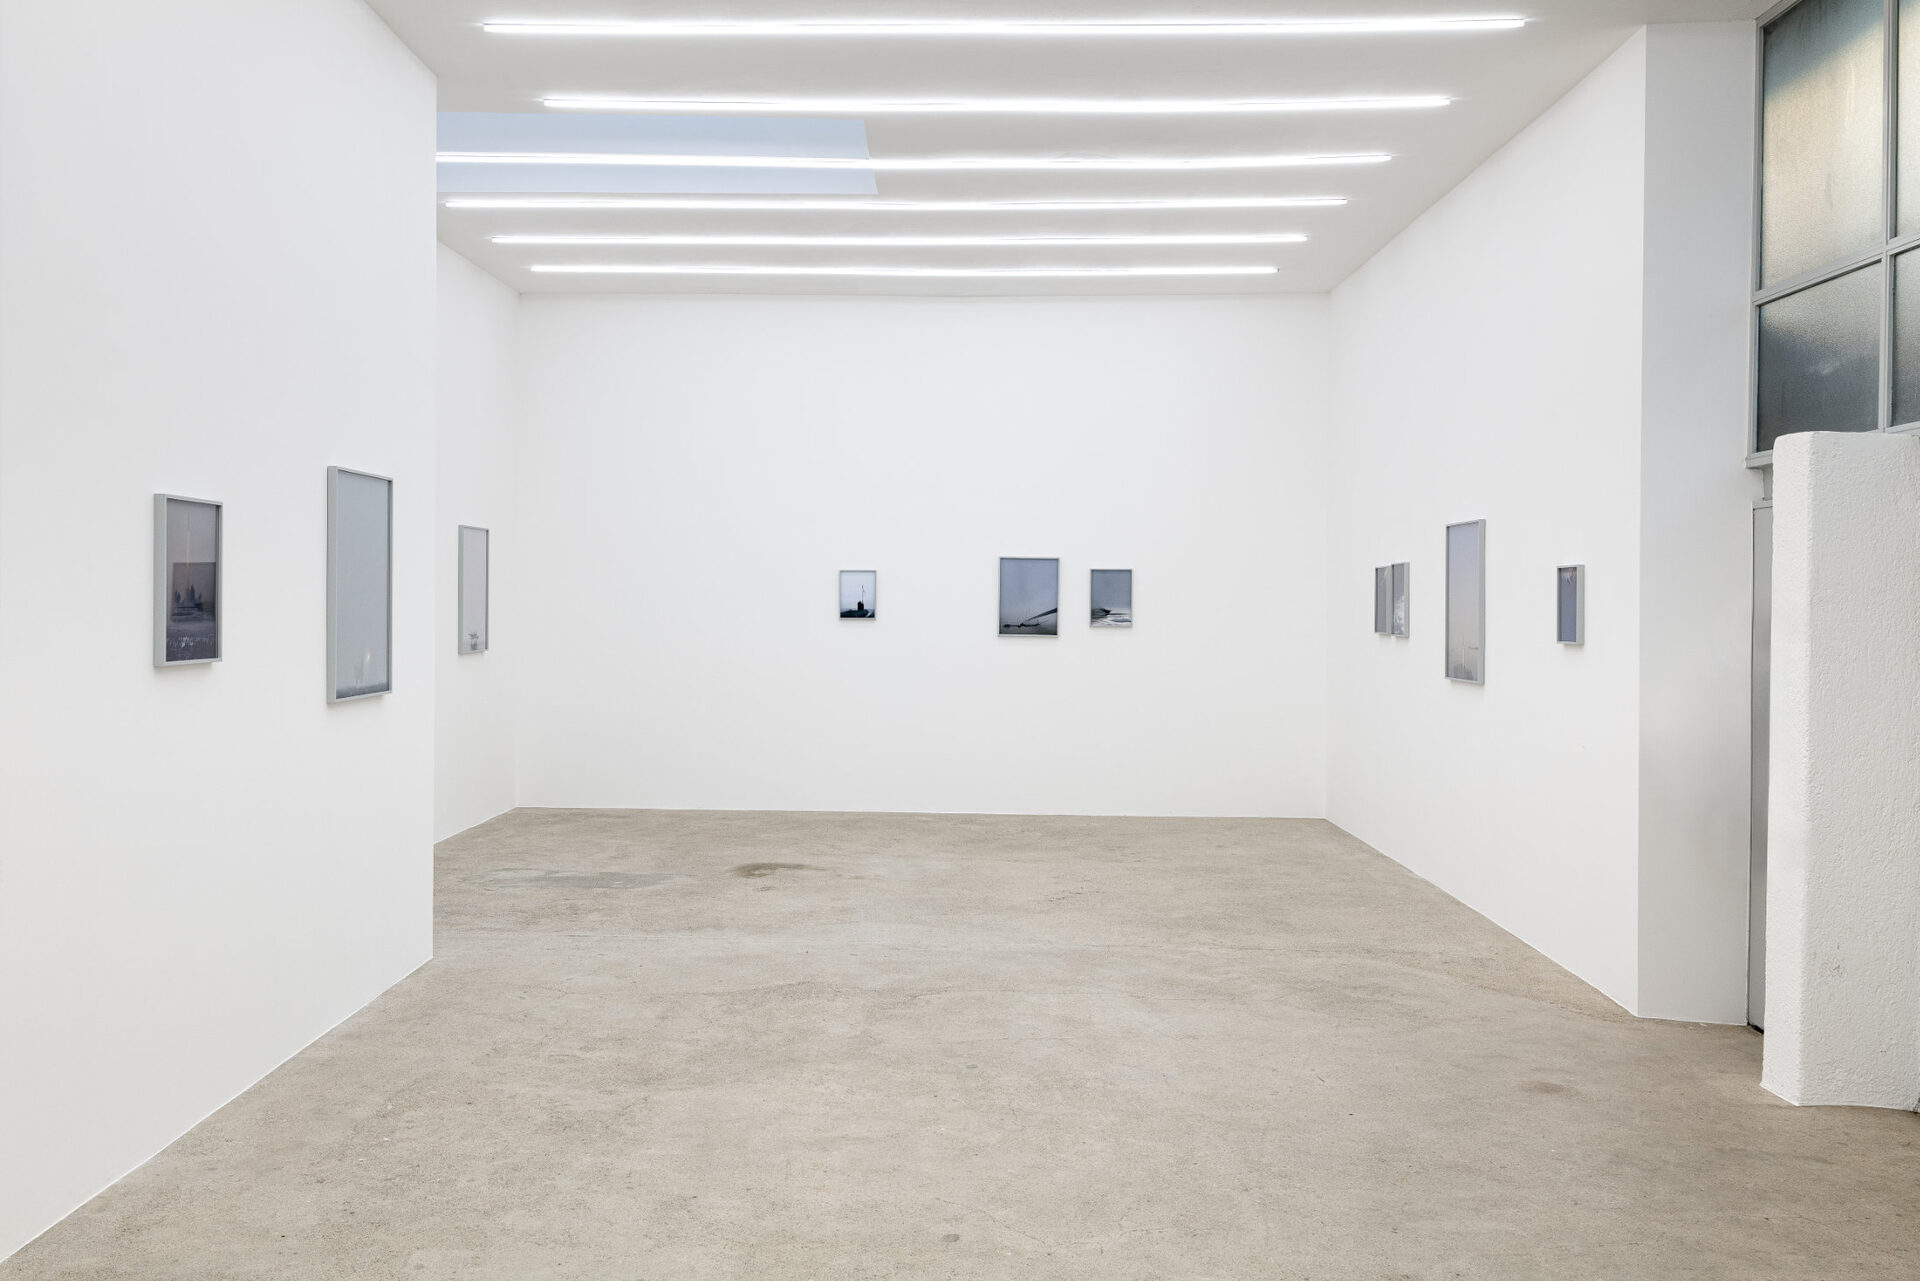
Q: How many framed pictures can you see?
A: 10